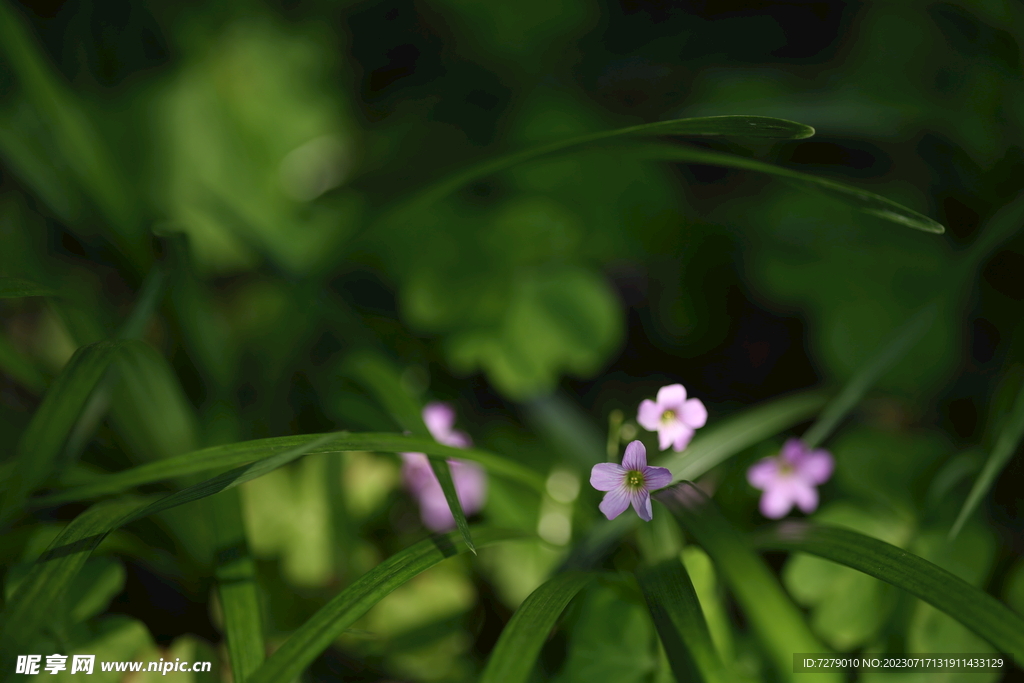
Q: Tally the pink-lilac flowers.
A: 4